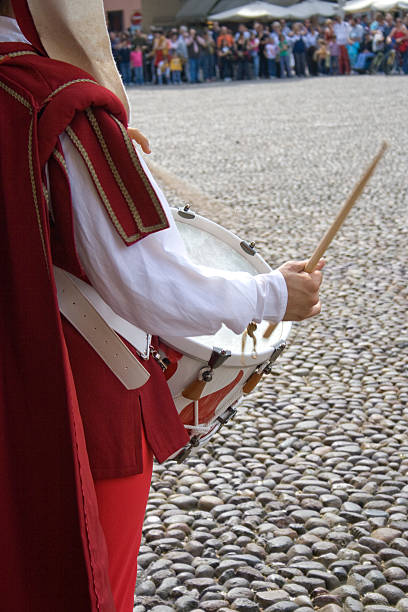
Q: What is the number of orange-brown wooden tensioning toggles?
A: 2